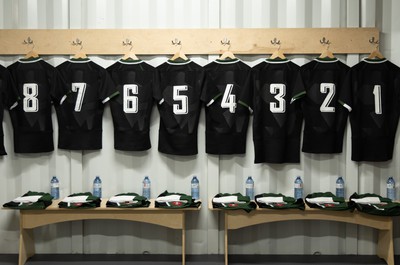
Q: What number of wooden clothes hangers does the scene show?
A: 8